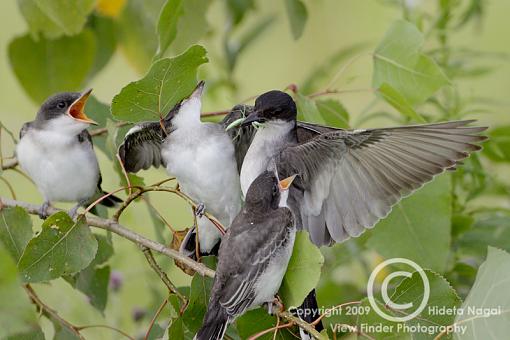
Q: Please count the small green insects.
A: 1